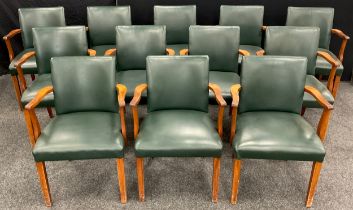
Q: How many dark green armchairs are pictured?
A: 12